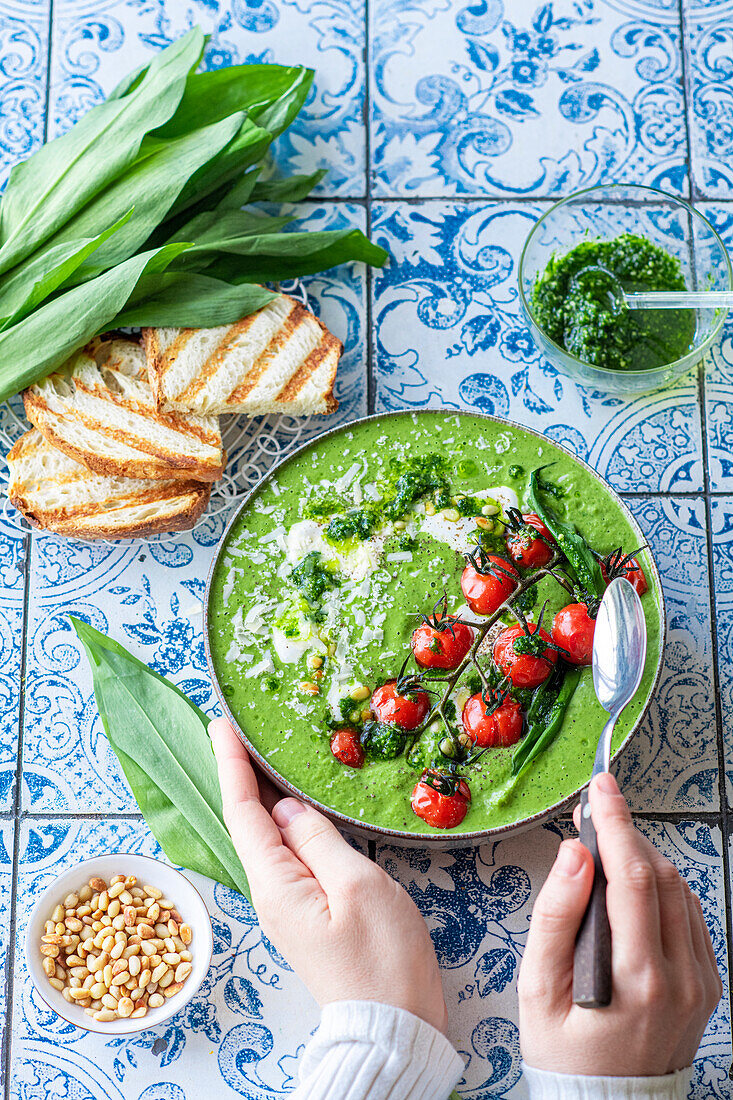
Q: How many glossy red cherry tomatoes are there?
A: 10